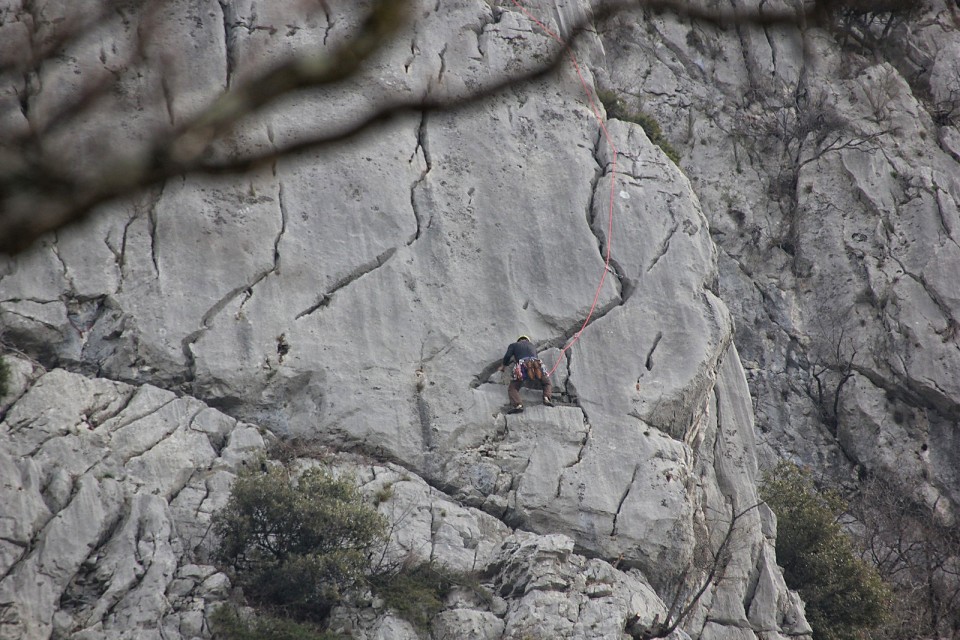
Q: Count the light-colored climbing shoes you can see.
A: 2